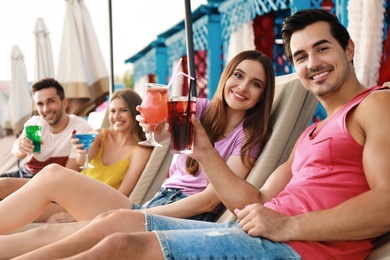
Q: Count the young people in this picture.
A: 4